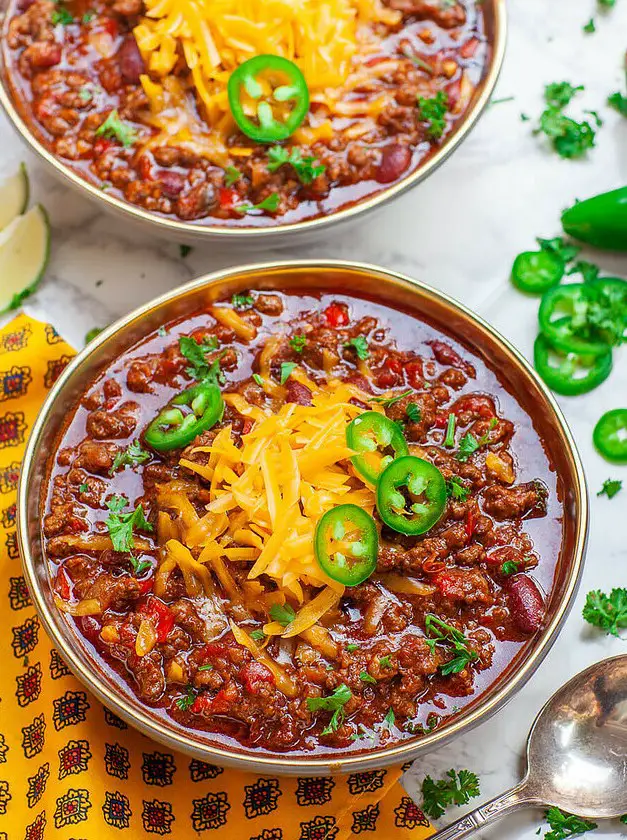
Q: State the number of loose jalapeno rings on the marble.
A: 5